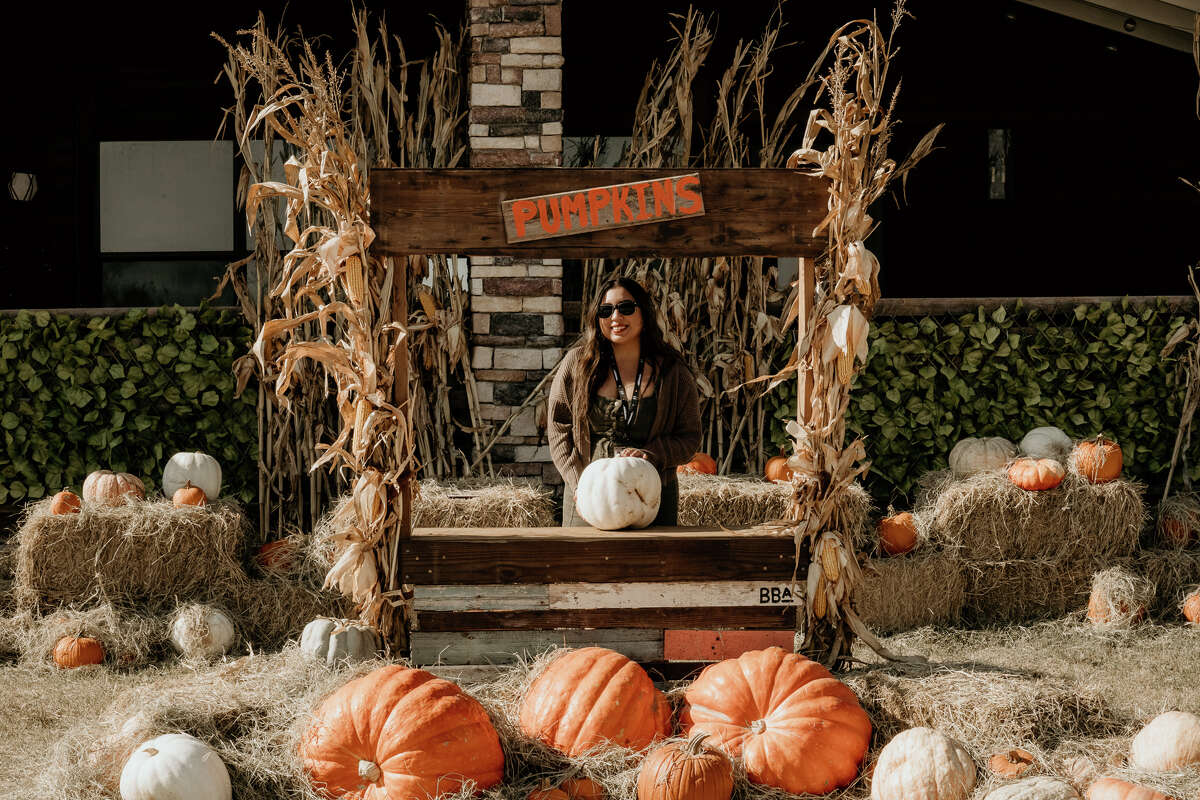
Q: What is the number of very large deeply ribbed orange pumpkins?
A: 3